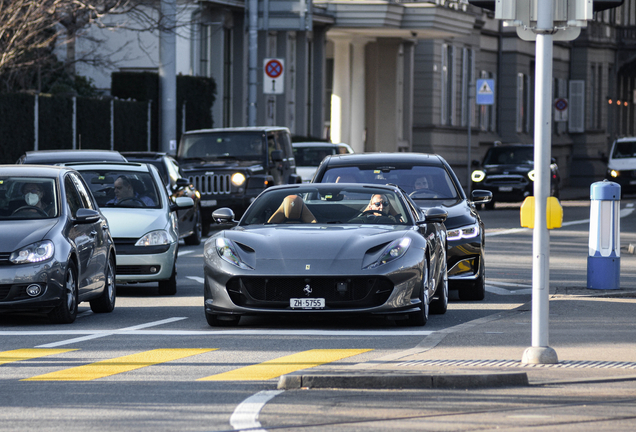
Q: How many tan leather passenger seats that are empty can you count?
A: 1